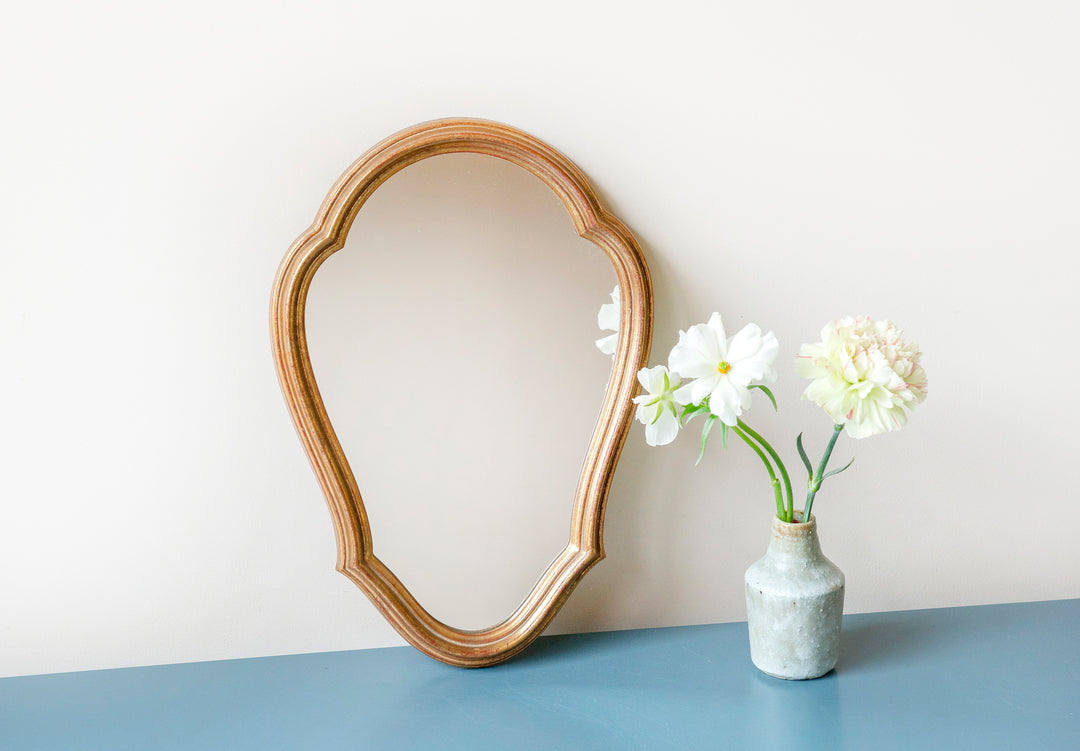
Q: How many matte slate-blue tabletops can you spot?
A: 1